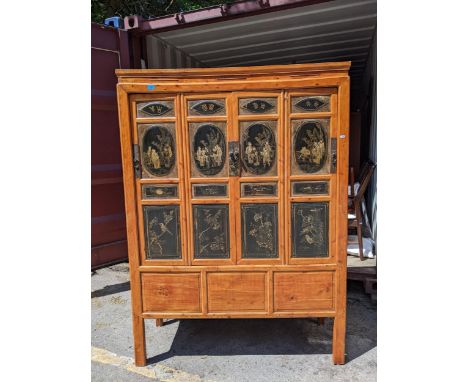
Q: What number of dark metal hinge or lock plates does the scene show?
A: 3